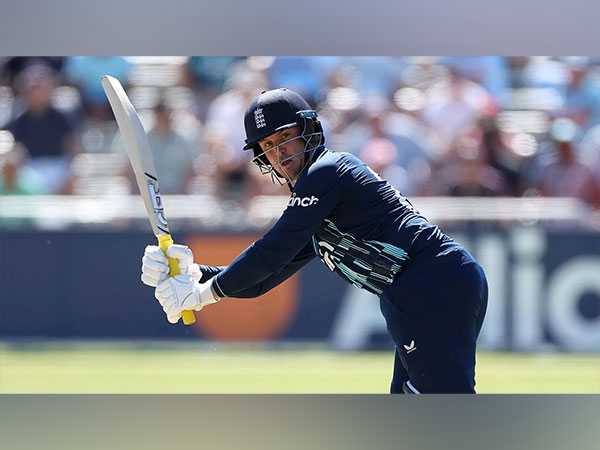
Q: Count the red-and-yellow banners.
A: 0